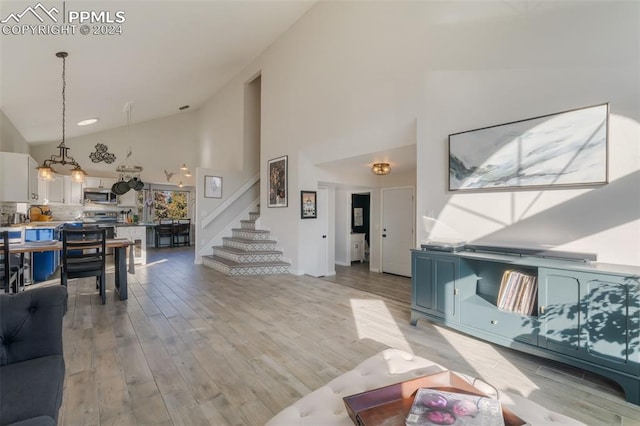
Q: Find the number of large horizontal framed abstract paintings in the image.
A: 1